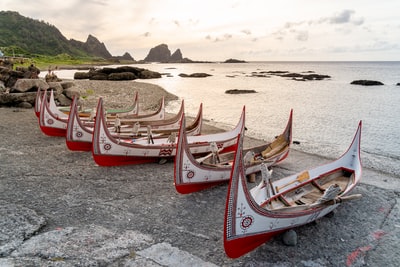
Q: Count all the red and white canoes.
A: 7